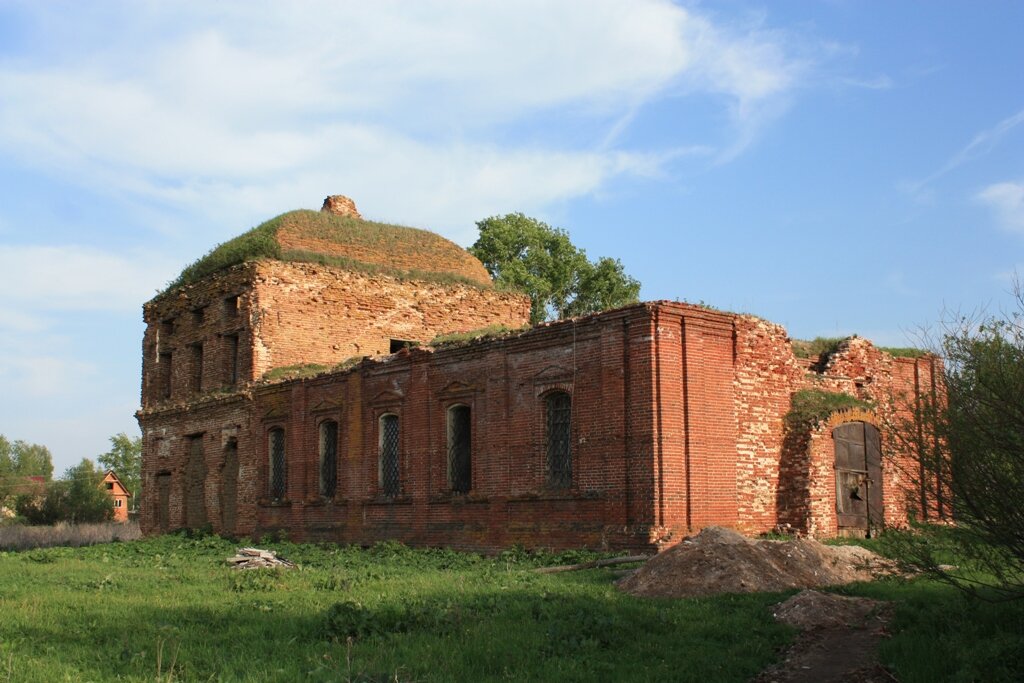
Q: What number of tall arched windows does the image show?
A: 5